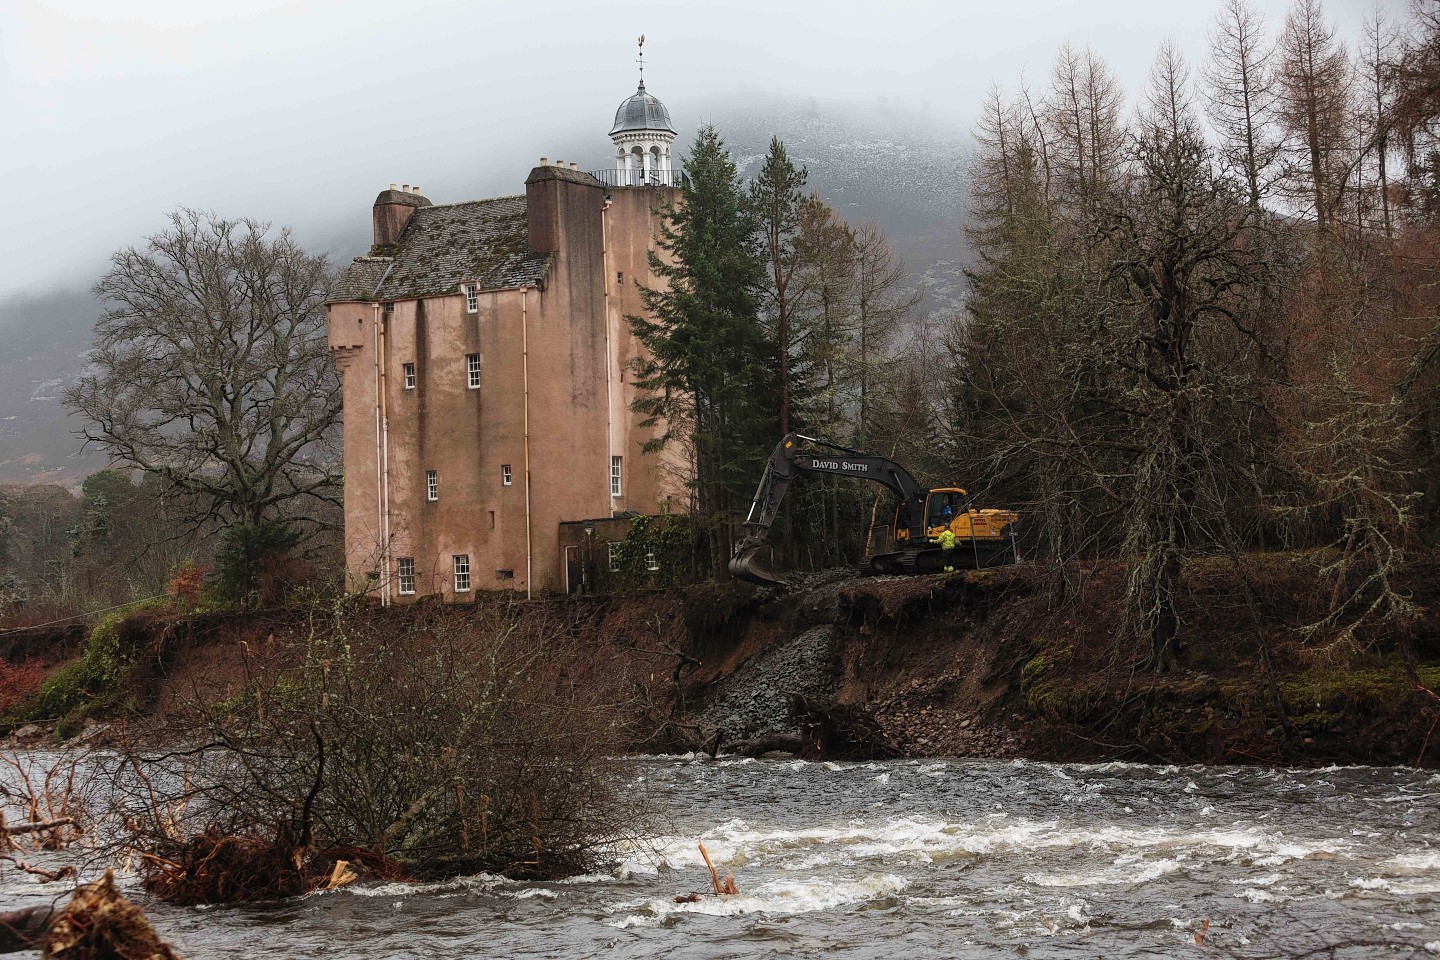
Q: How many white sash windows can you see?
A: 10